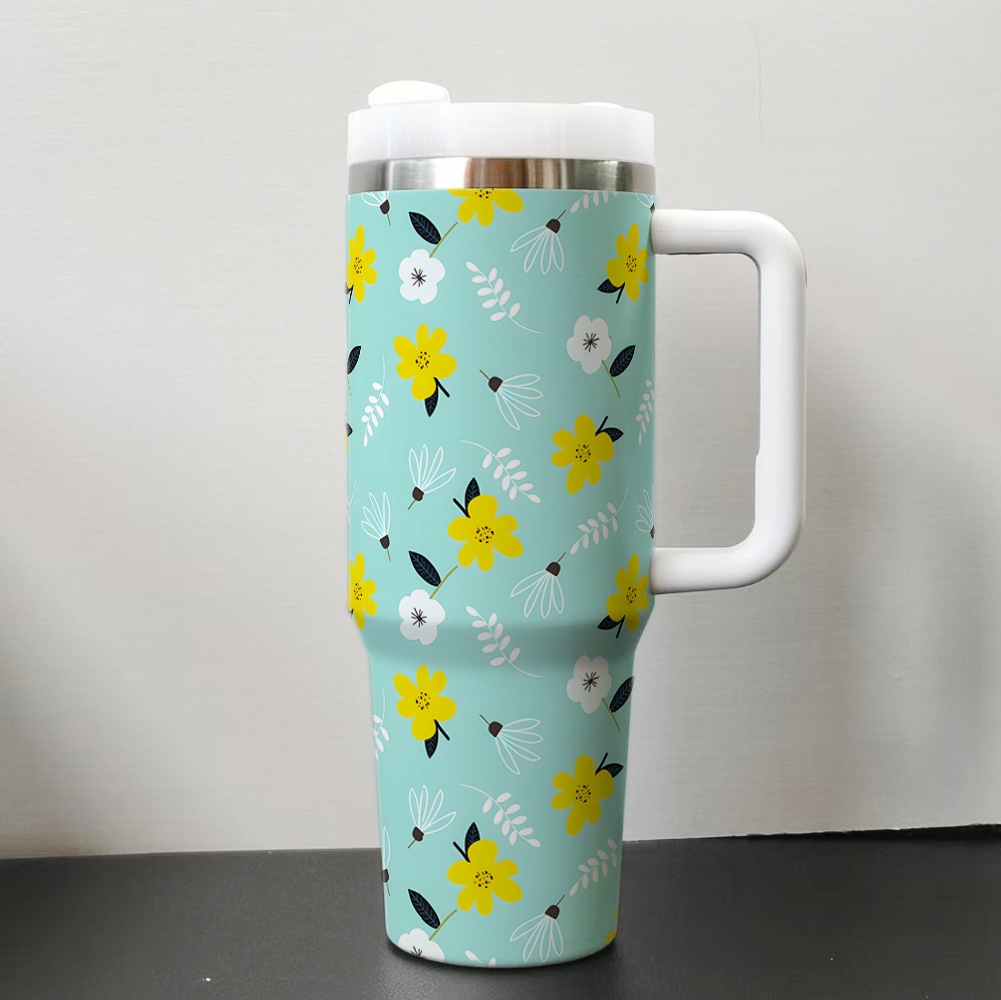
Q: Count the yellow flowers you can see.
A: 11